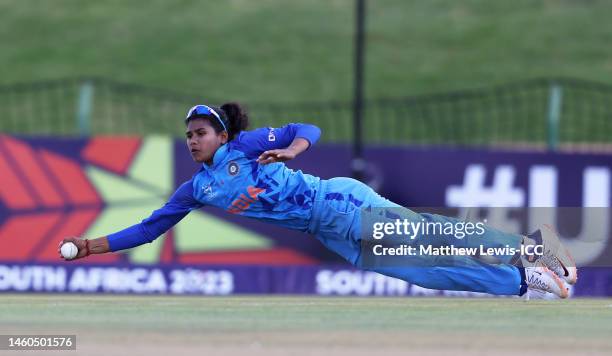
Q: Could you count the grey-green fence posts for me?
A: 2